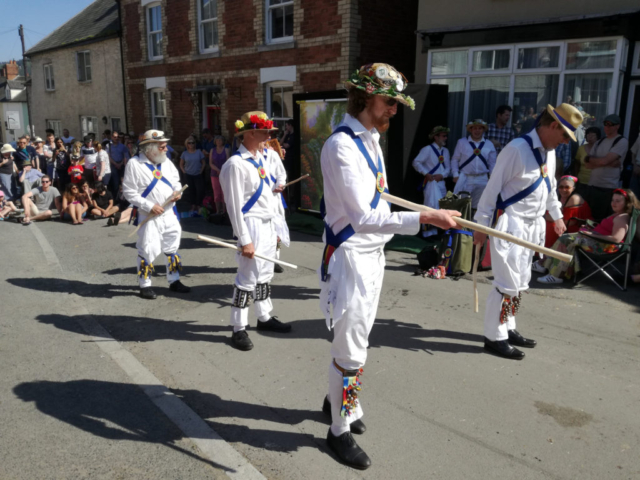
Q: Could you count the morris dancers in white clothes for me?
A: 7